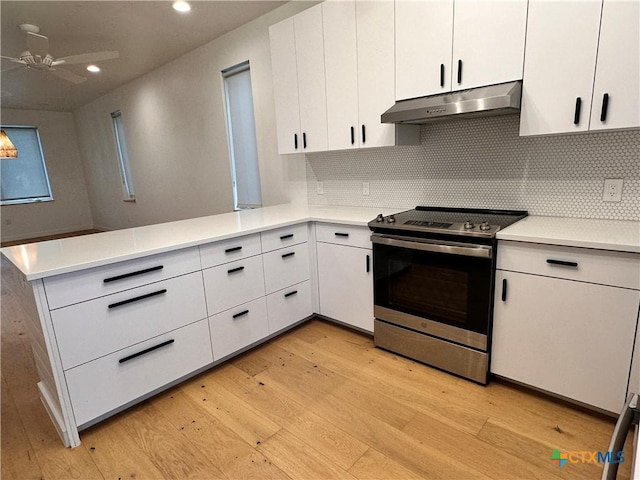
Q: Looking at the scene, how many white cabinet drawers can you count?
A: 11